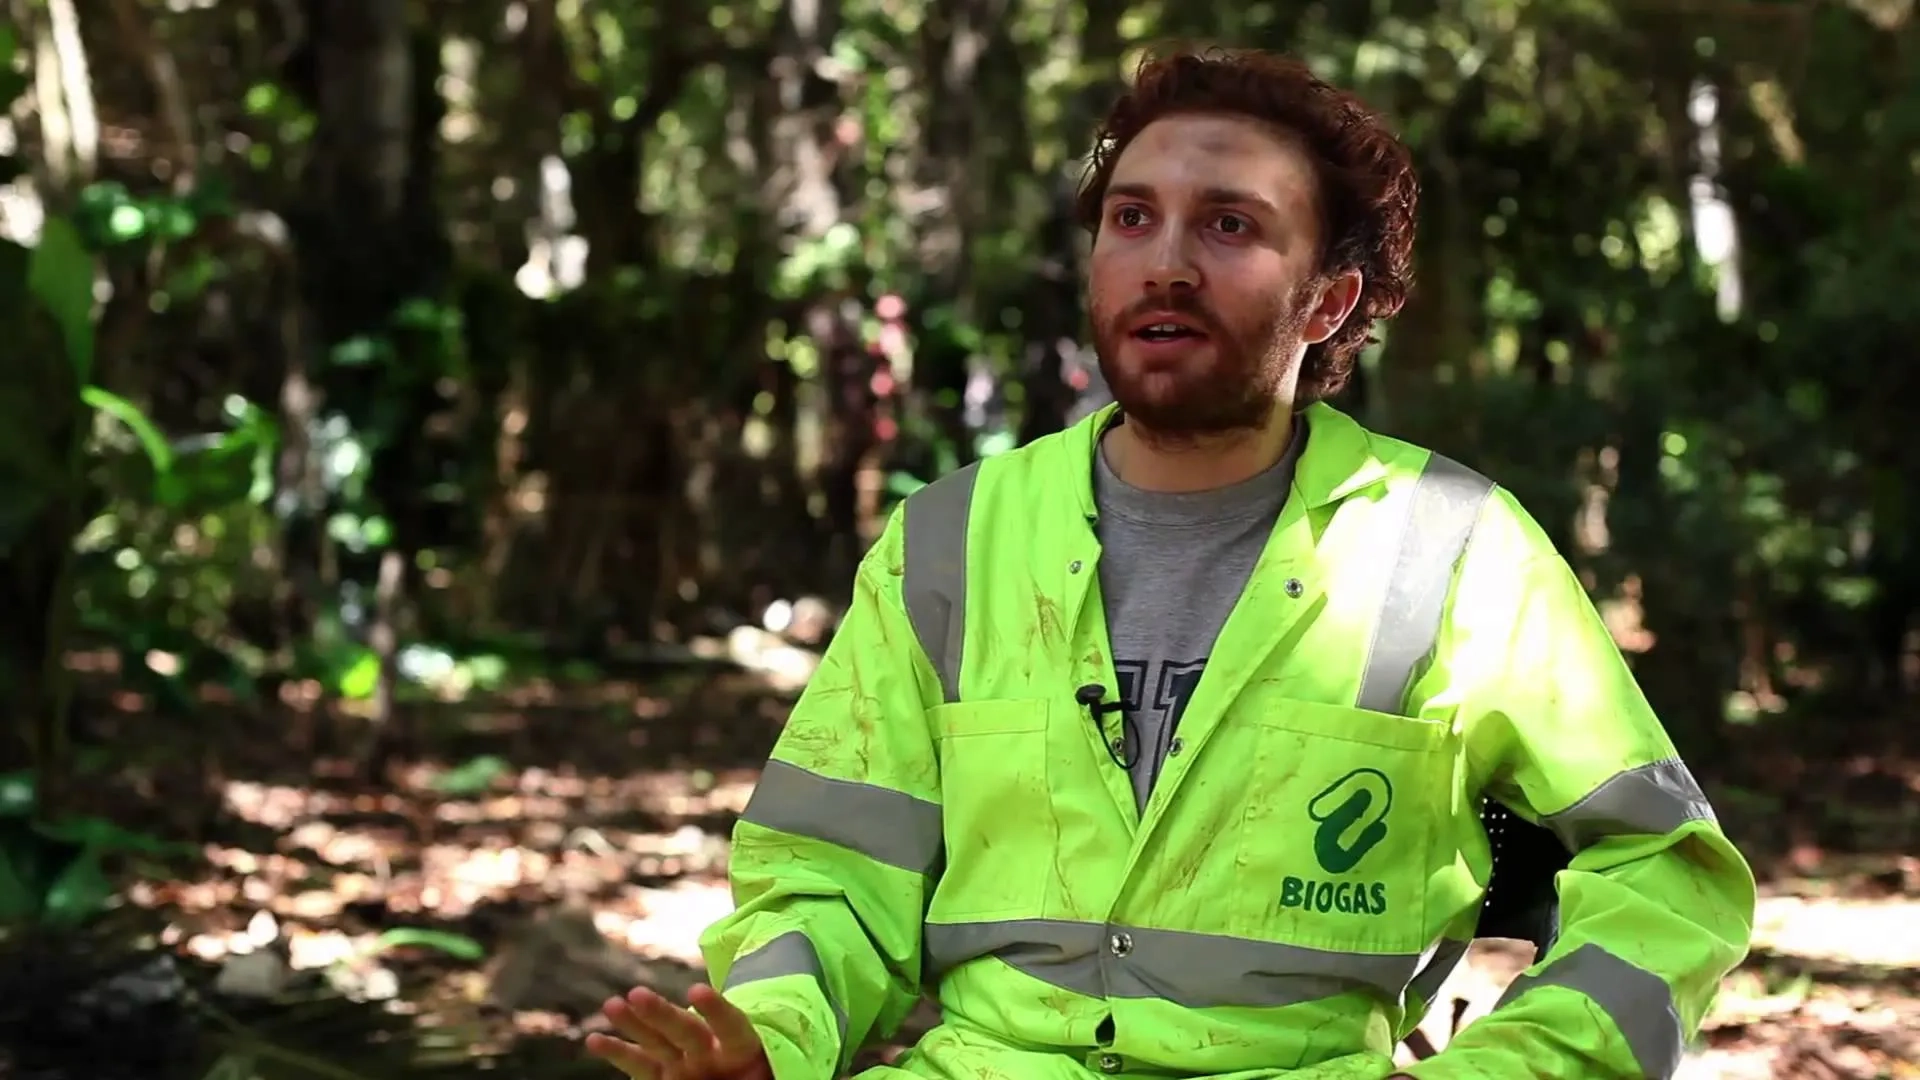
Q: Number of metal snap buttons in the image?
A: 6